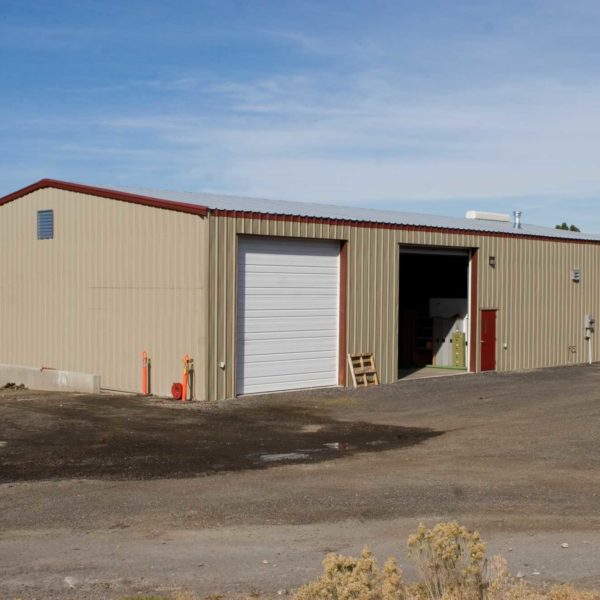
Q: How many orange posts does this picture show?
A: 2